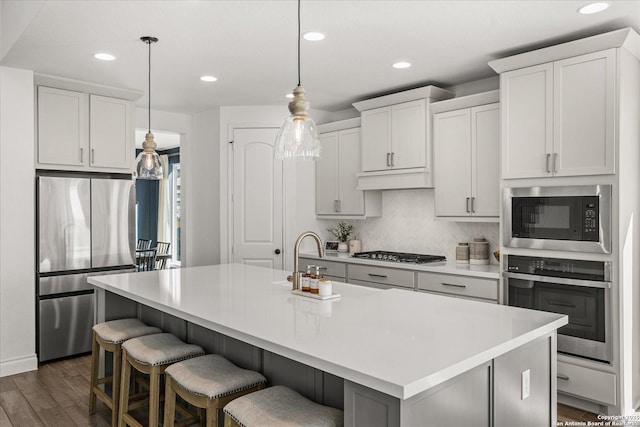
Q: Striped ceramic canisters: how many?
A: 2